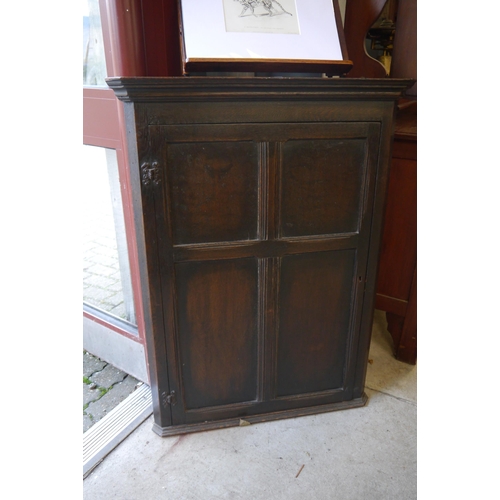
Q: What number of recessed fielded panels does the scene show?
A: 4